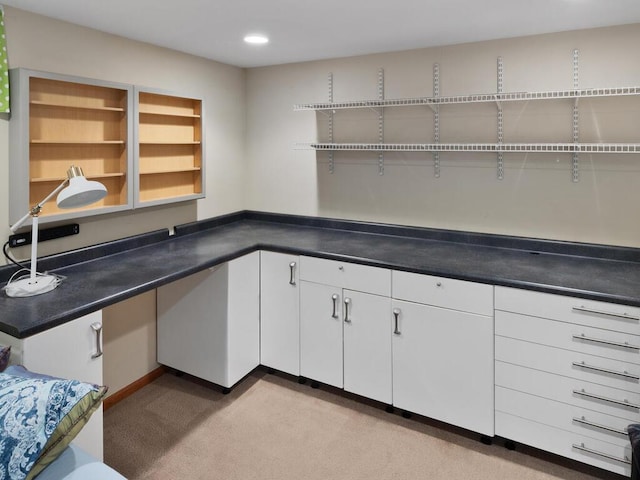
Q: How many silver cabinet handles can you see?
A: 11